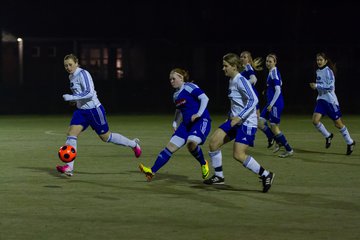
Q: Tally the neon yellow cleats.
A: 2